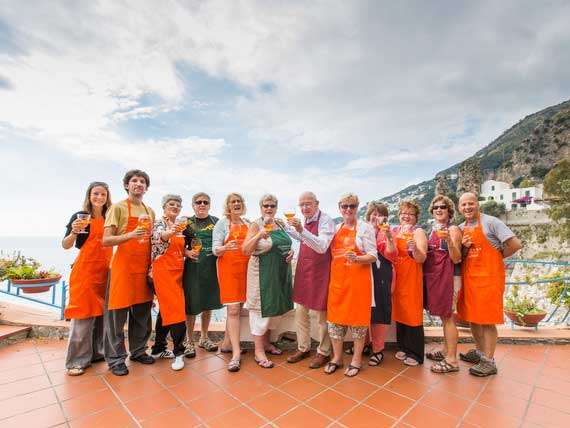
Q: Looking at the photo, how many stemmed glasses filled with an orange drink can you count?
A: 12